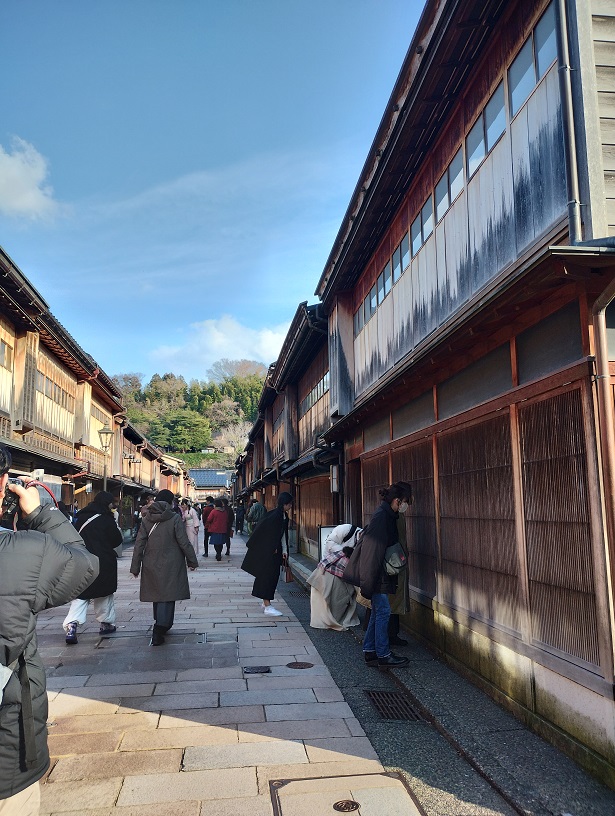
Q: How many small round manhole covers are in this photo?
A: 2